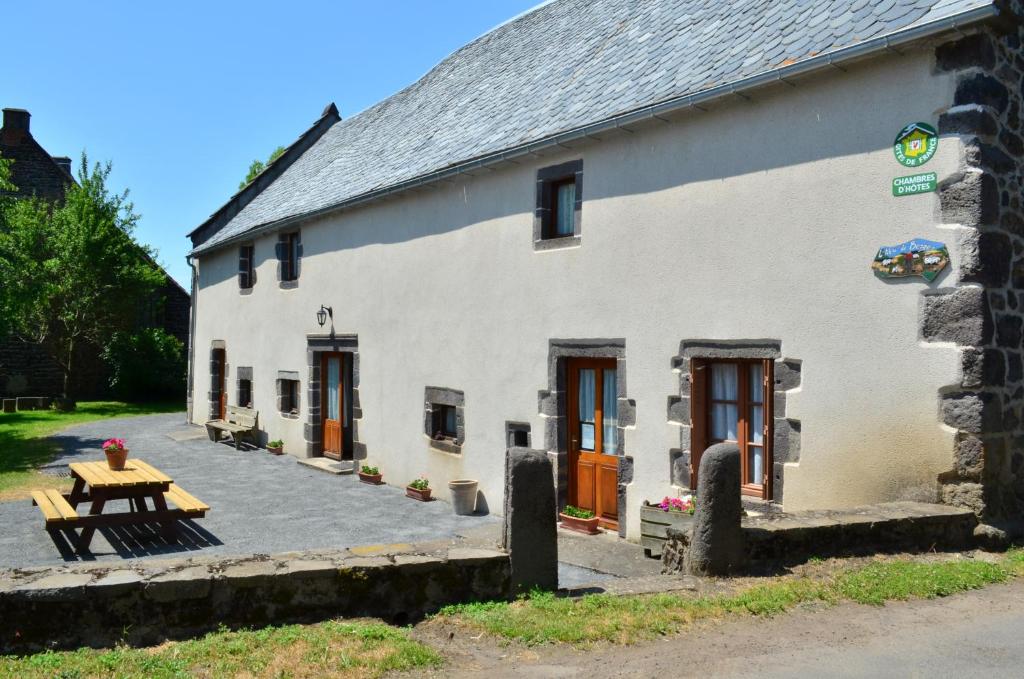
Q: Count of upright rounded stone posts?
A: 2